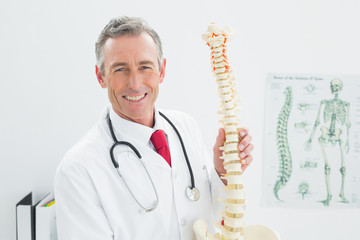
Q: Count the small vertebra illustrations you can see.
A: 5